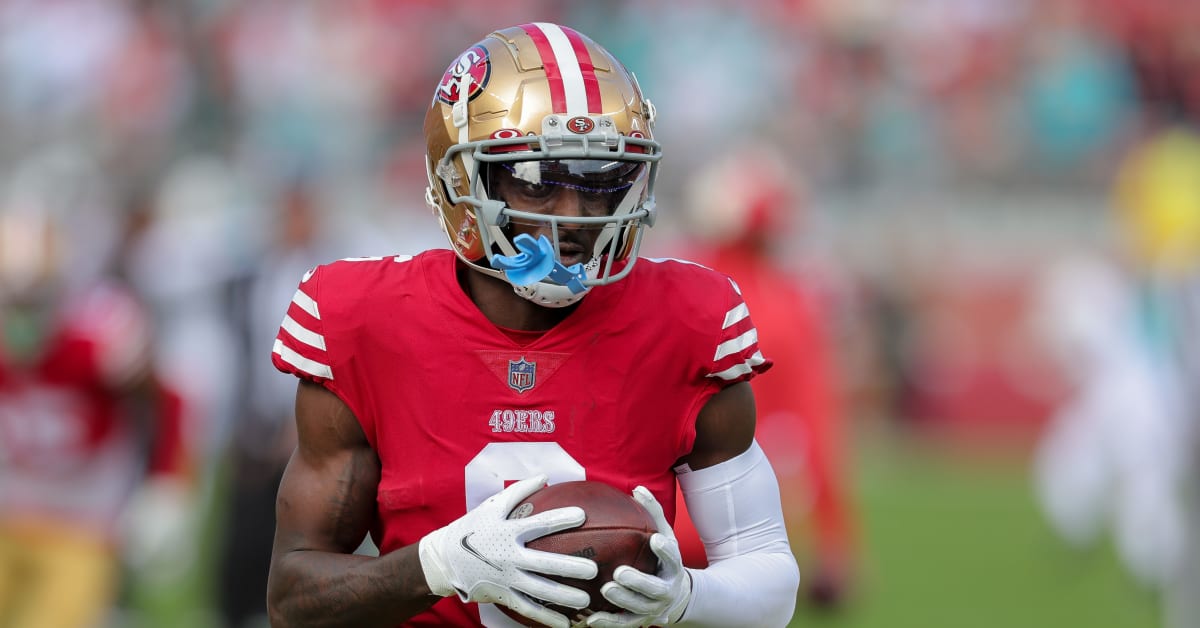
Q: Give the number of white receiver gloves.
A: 2